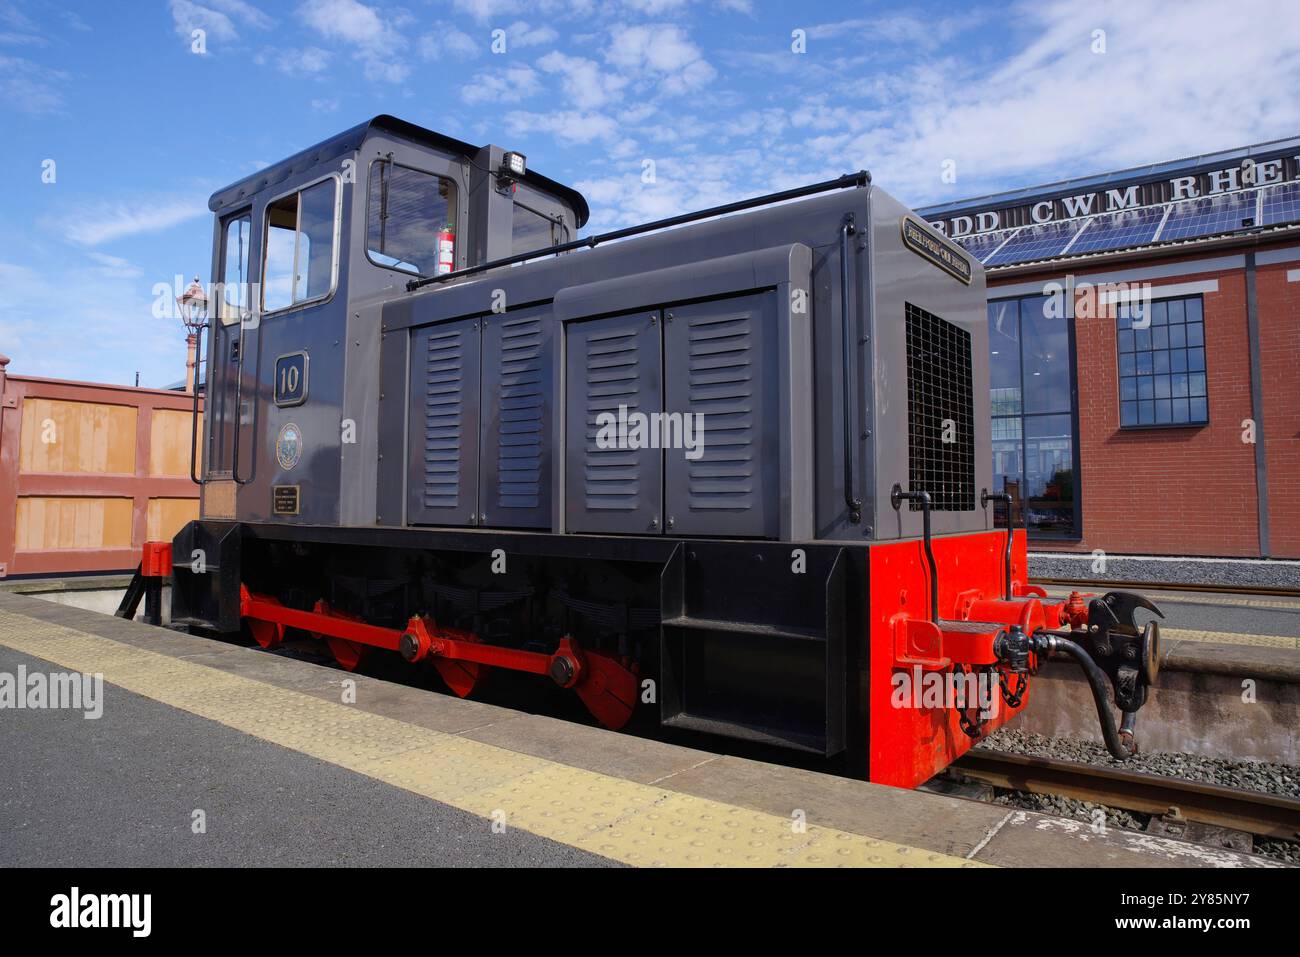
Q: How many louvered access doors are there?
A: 4